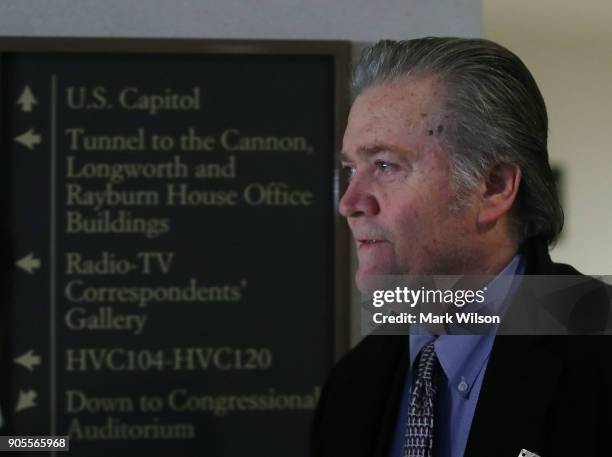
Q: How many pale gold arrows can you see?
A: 5